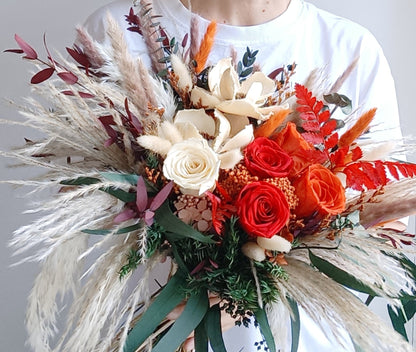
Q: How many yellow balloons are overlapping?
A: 0